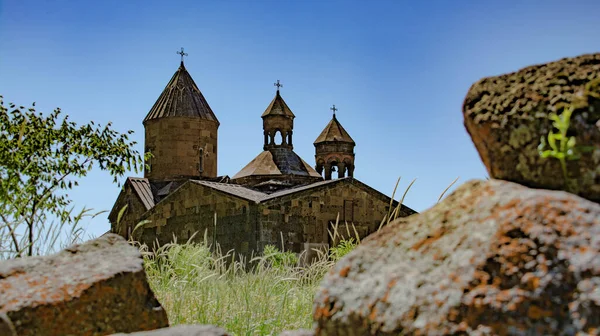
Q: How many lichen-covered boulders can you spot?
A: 3